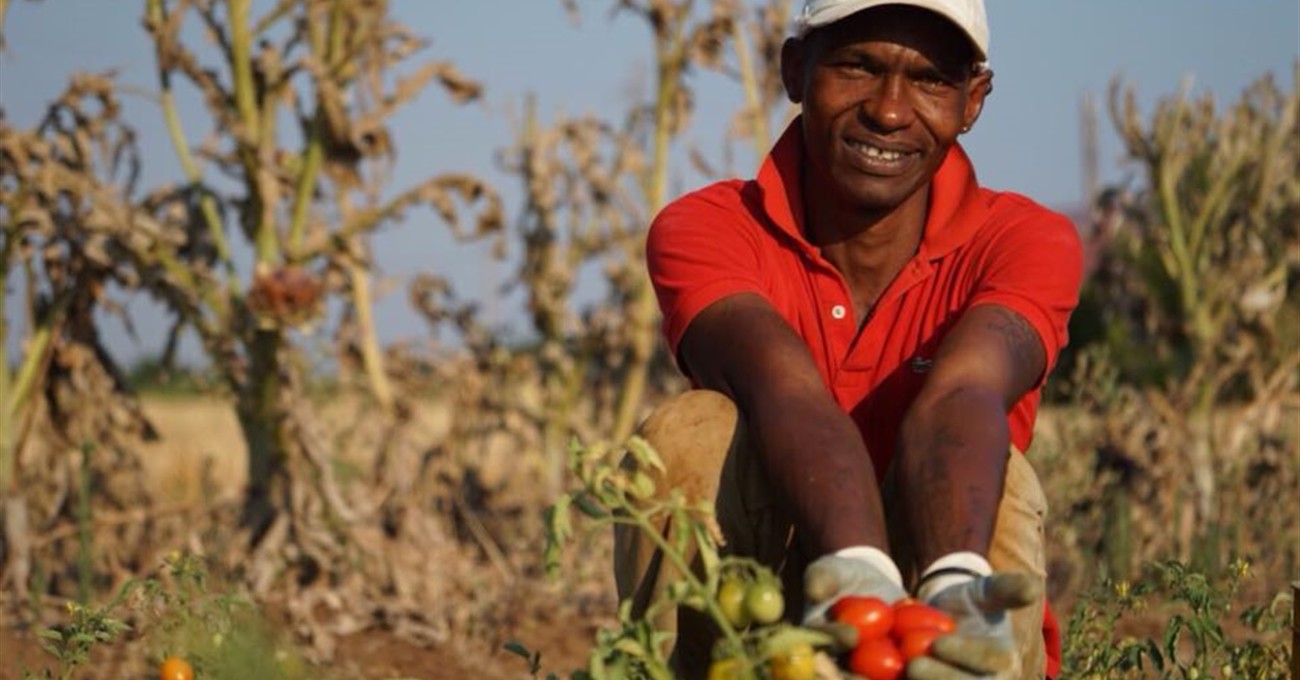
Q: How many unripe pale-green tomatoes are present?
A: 2